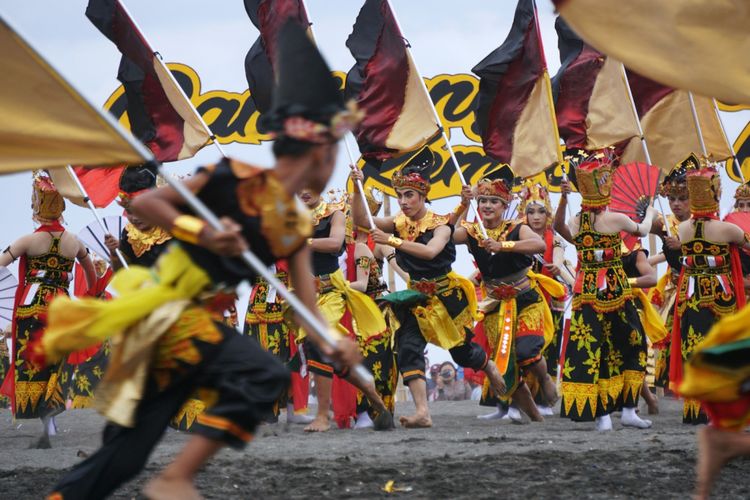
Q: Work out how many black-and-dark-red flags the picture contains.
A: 5